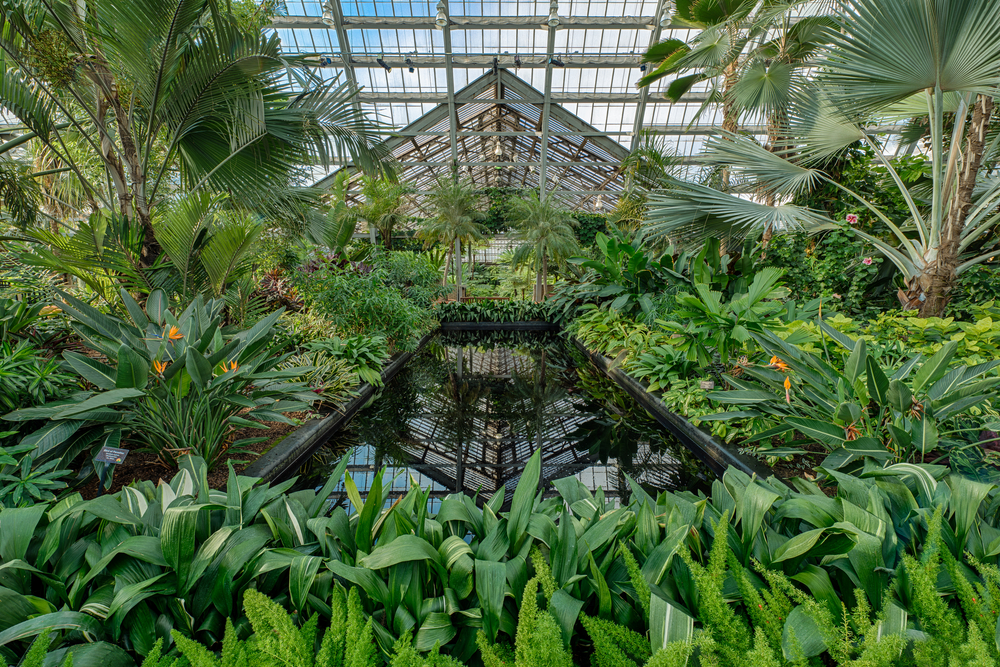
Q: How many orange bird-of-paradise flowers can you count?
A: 5